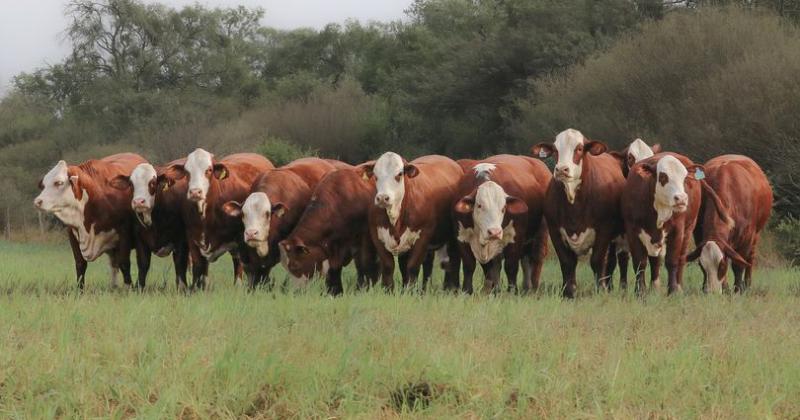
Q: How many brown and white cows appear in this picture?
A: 11